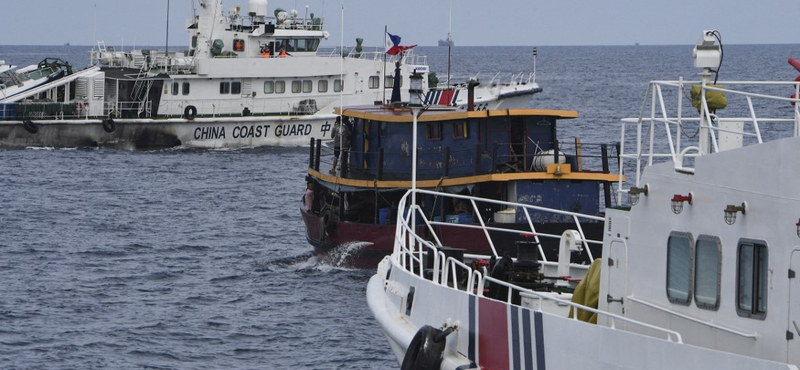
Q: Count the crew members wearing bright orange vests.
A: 2